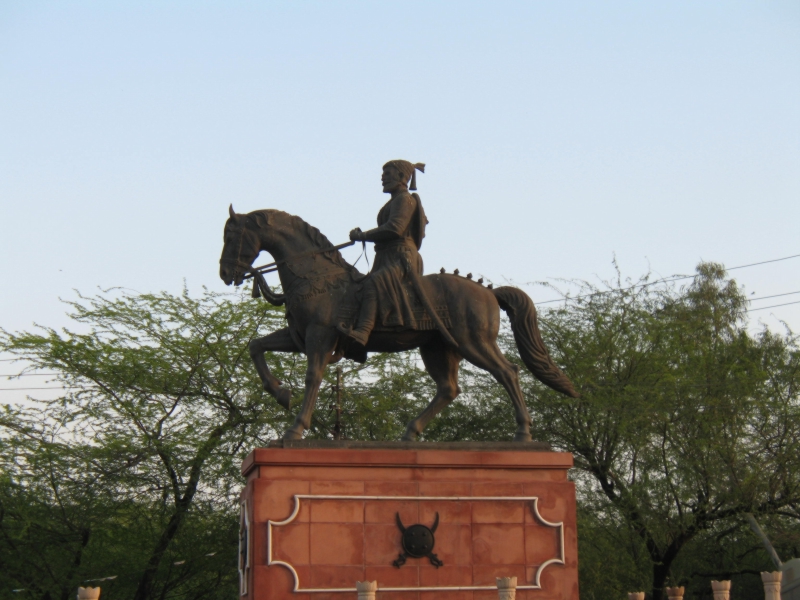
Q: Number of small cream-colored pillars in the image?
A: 7